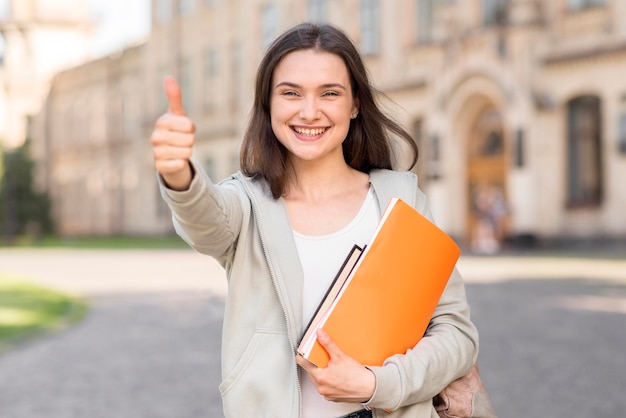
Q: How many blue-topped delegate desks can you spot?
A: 0